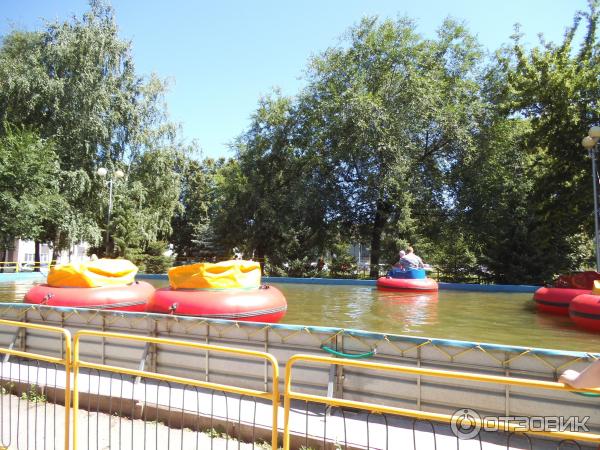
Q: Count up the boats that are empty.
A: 4